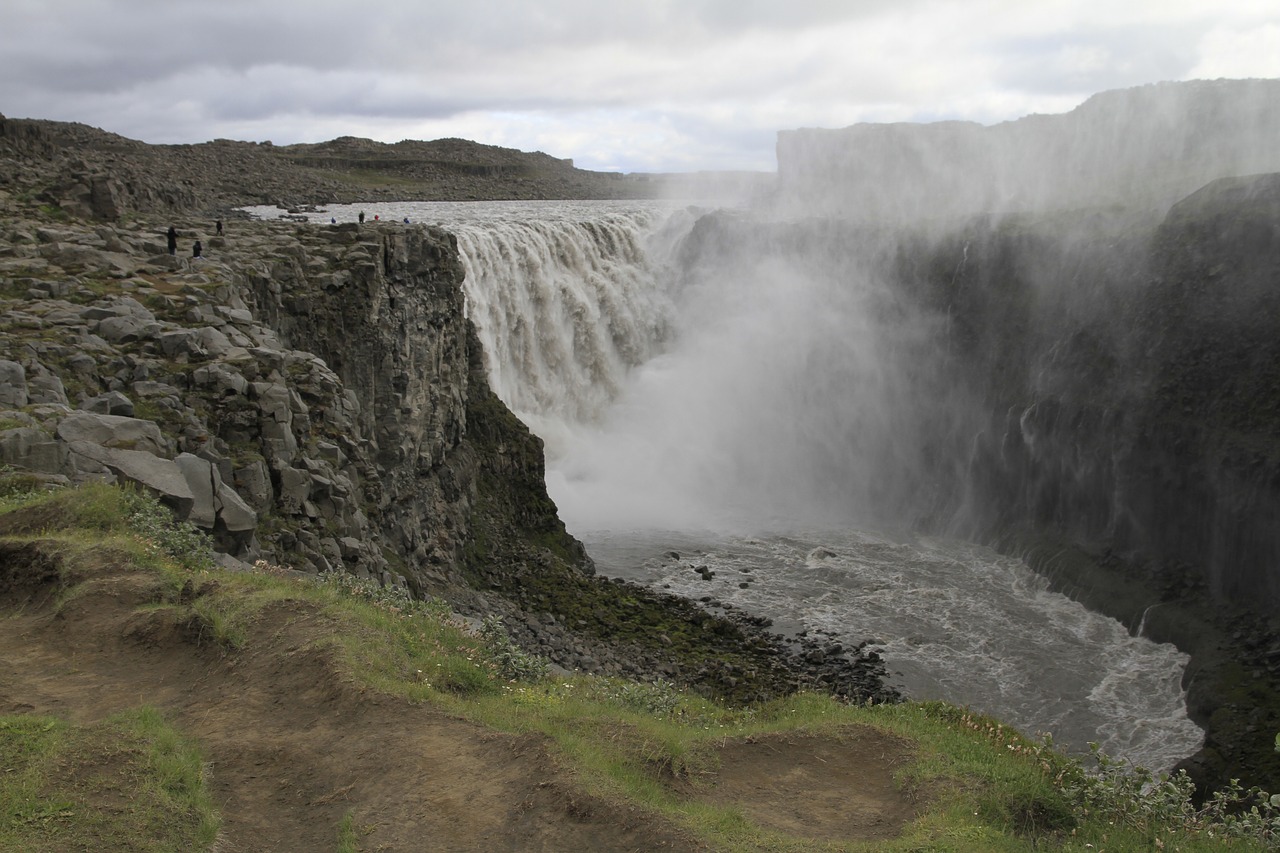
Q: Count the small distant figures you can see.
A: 7